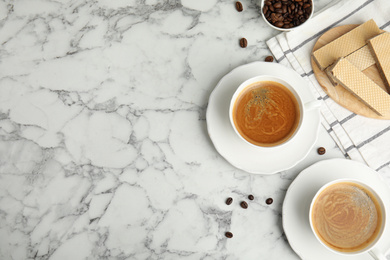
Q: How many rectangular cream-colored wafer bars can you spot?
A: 4